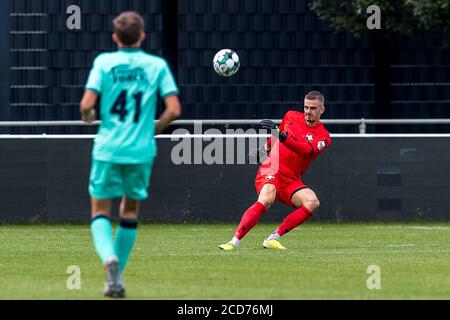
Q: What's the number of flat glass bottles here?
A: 0